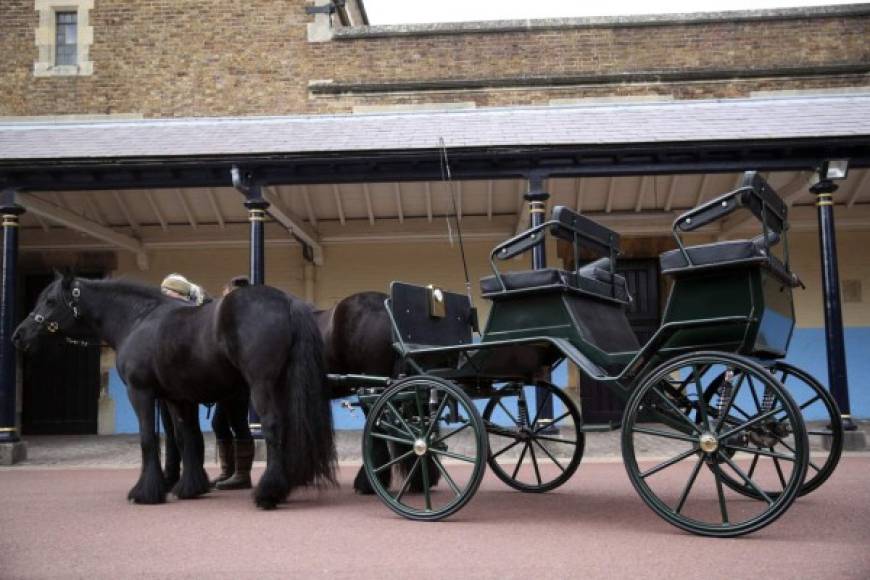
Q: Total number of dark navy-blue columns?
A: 4